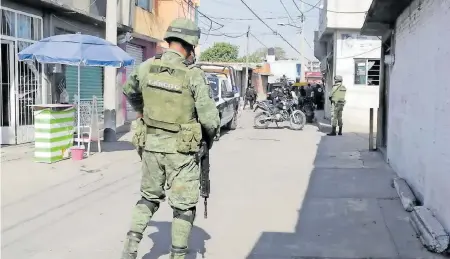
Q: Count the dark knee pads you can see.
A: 2